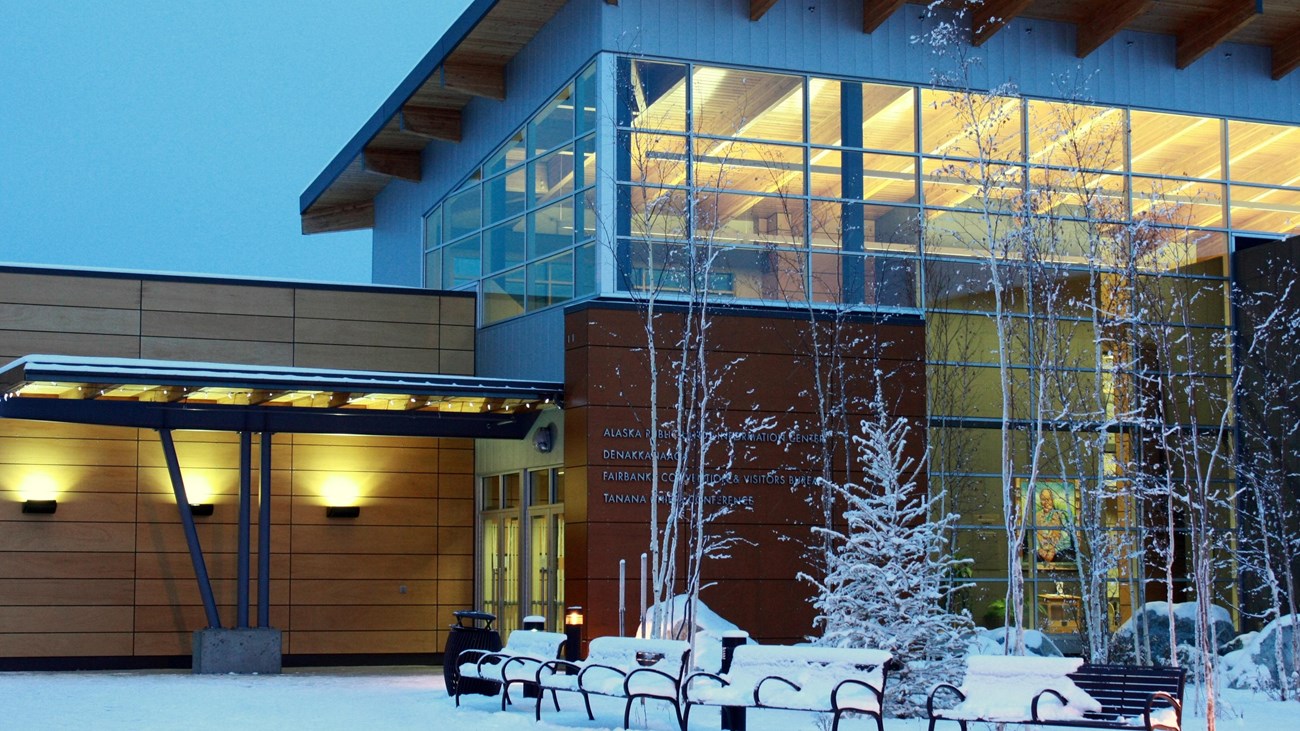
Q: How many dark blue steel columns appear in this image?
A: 3